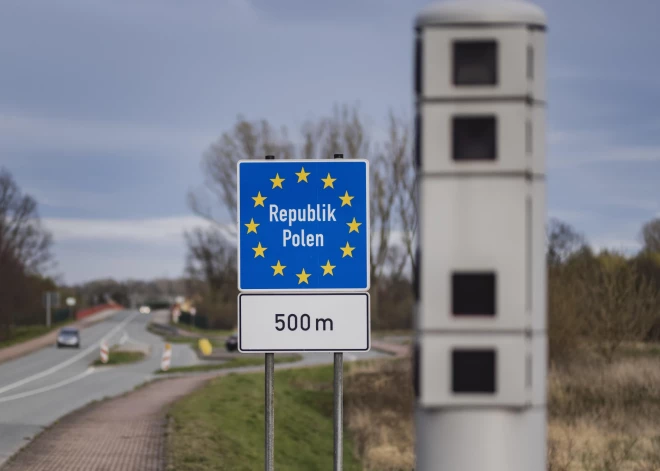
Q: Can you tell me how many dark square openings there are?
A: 4